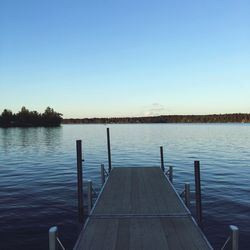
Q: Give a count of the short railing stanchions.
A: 6